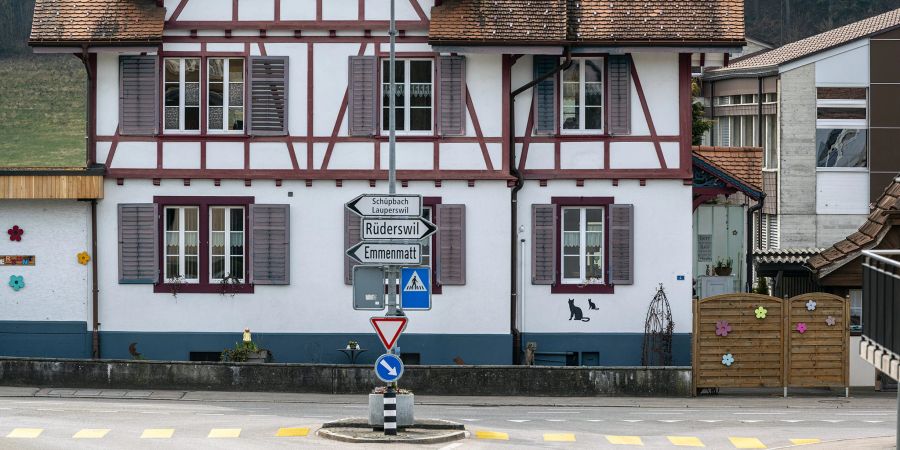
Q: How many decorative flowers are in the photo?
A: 9